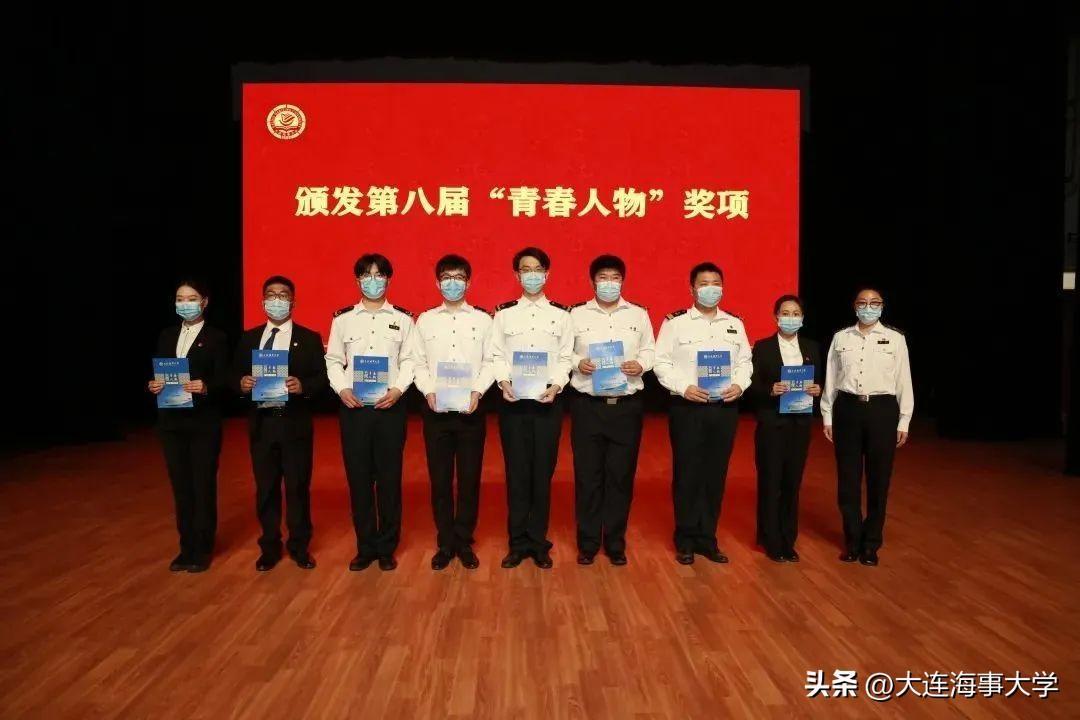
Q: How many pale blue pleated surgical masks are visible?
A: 9